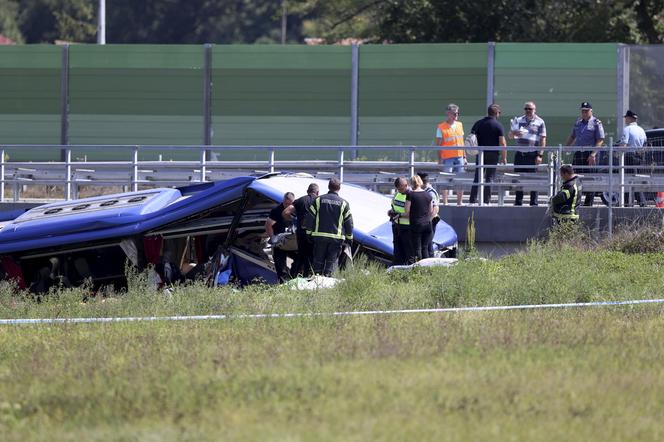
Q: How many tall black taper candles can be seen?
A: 0